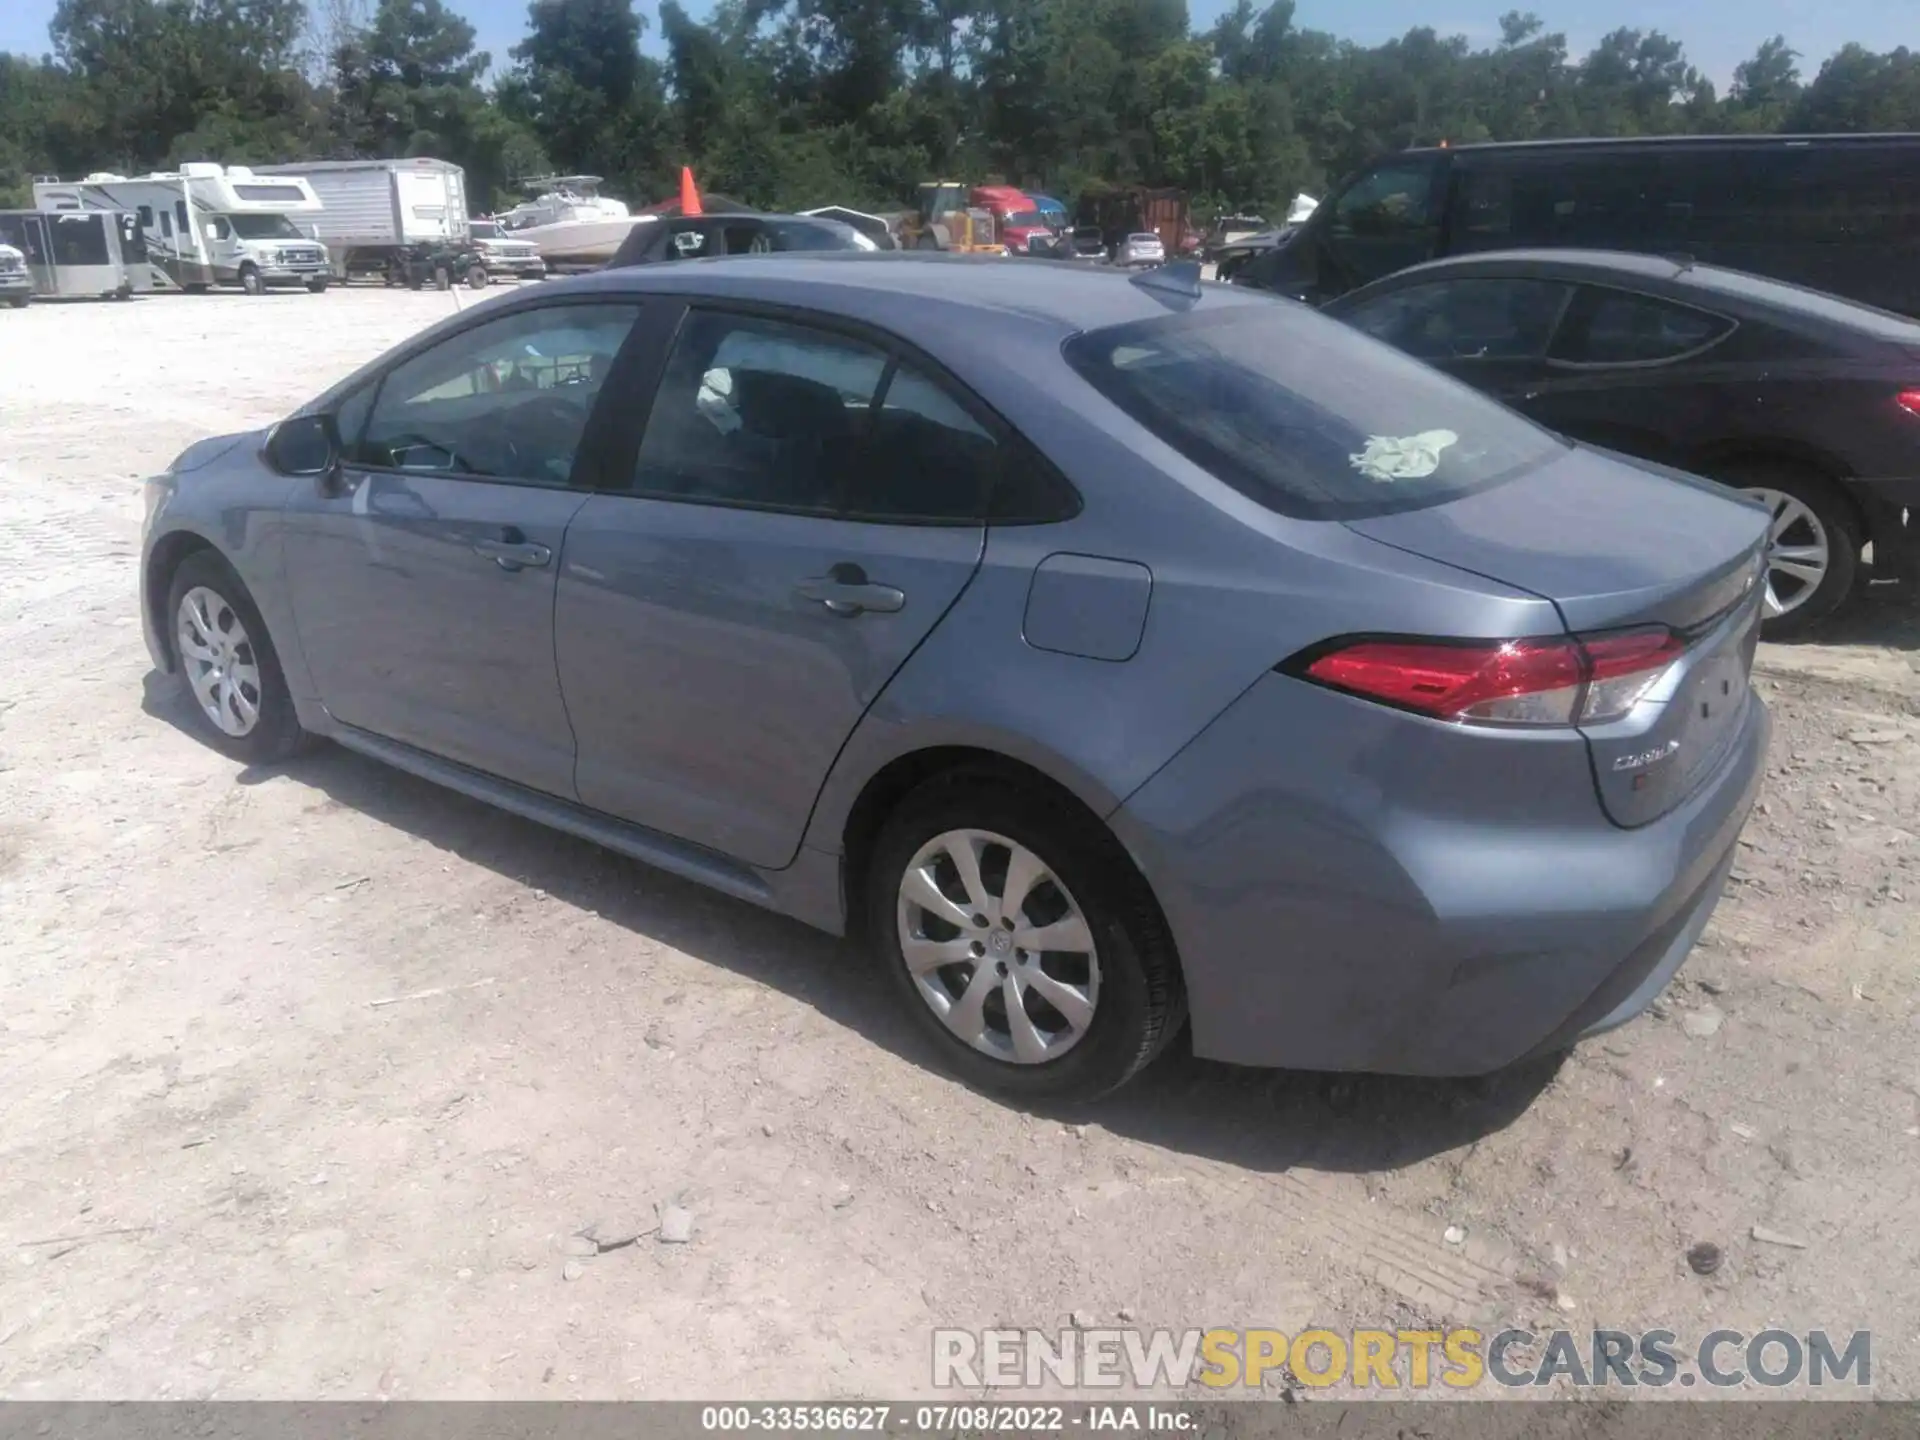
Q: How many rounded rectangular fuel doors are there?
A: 1